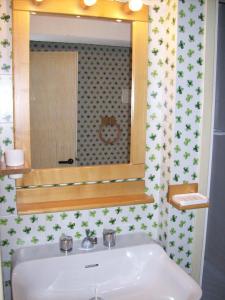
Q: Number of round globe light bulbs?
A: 3